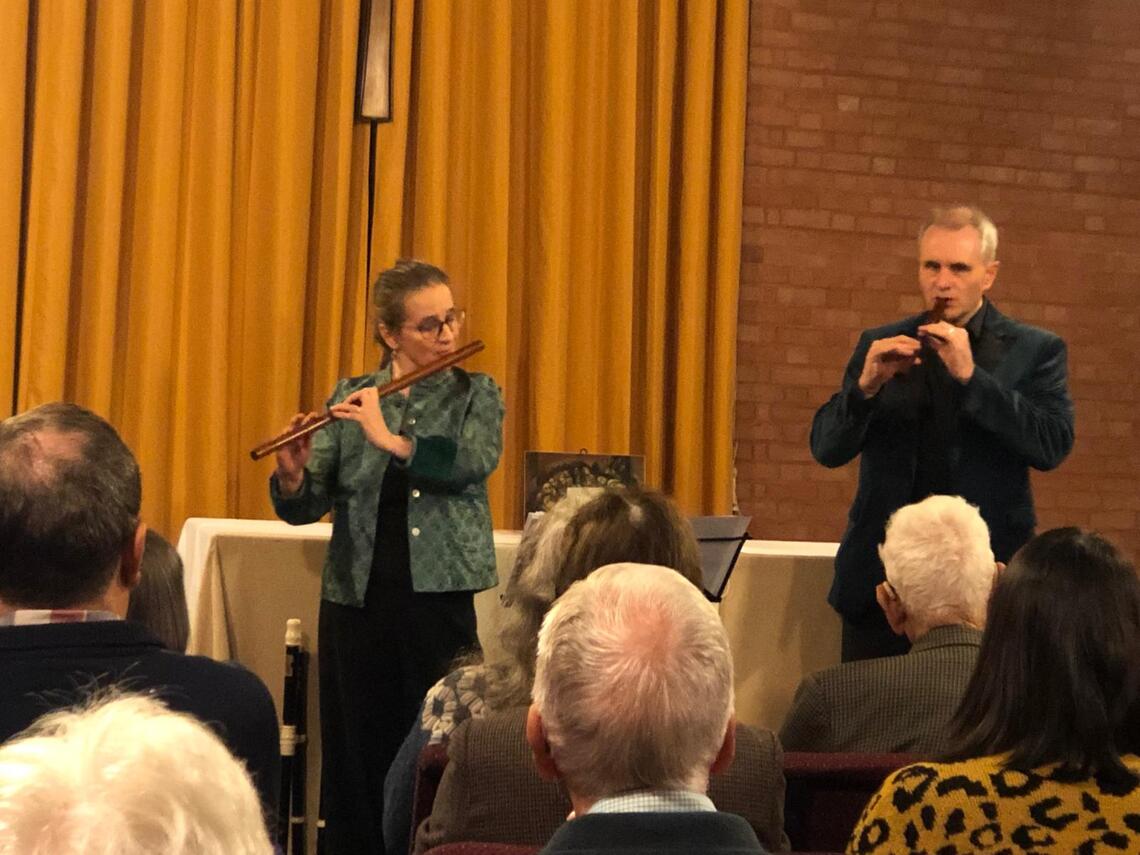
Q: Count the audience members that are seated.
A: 8